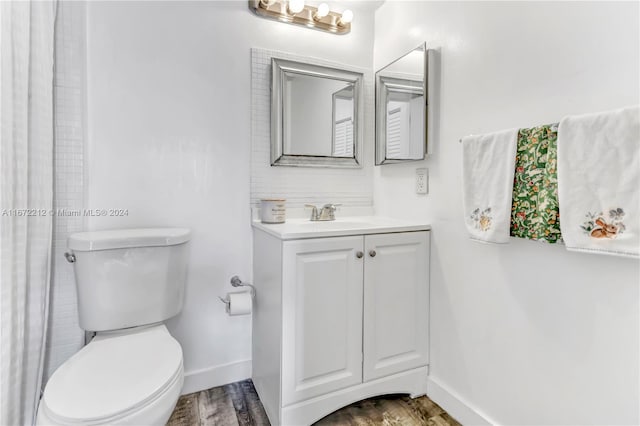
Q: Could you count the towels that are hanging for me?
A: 3